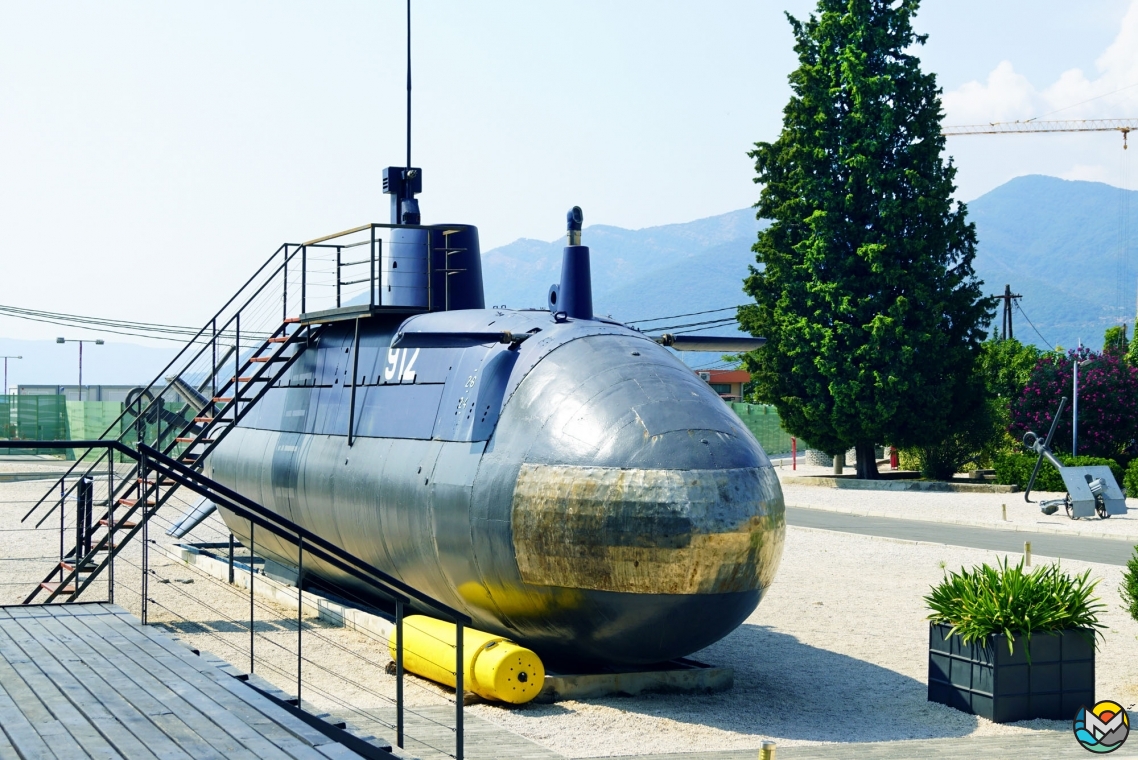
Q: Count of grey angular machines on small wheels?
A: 1